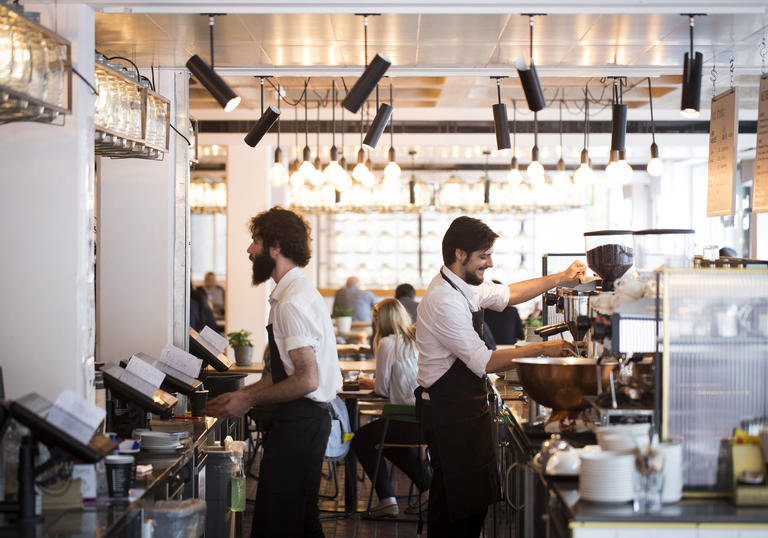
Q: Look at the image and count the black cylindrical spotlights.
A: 8